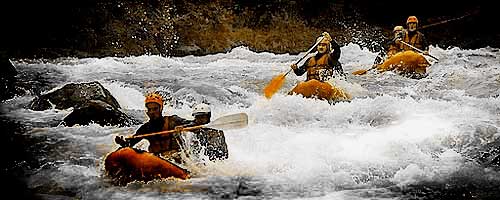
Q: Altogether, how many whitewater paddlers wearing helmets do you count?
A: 5